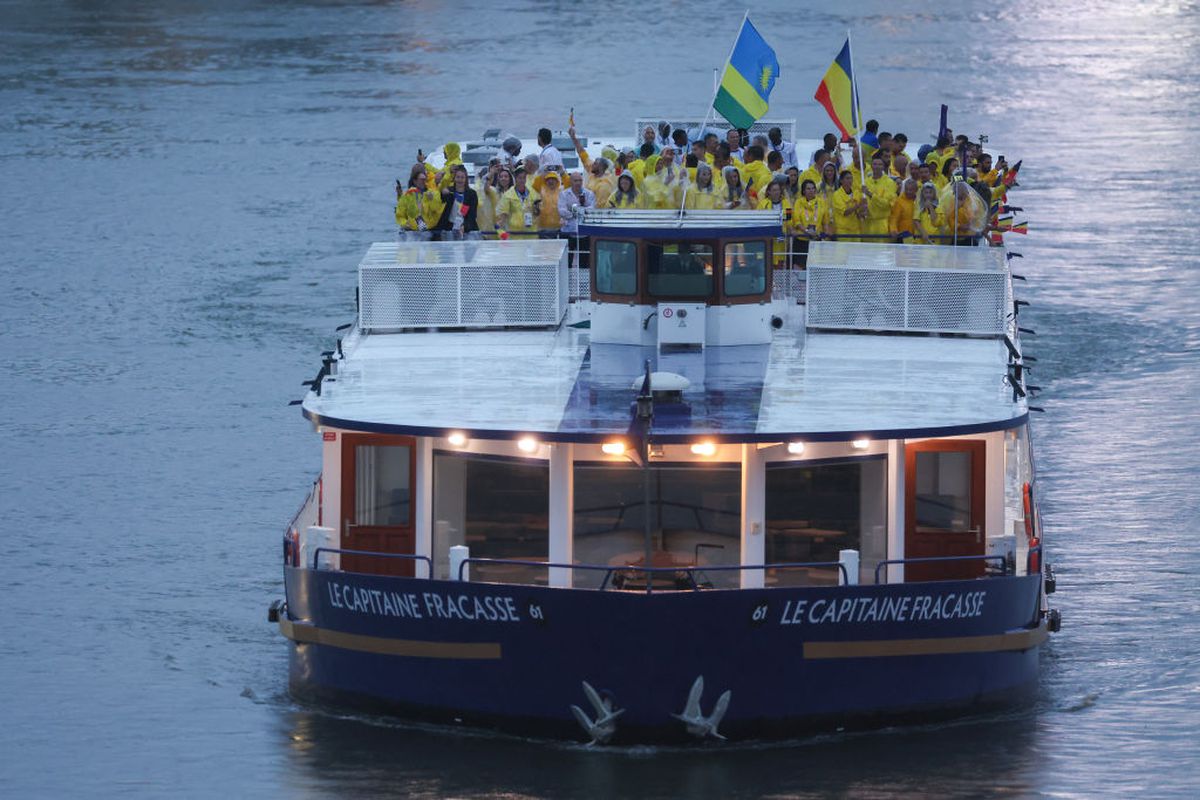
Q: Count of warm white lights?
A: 6